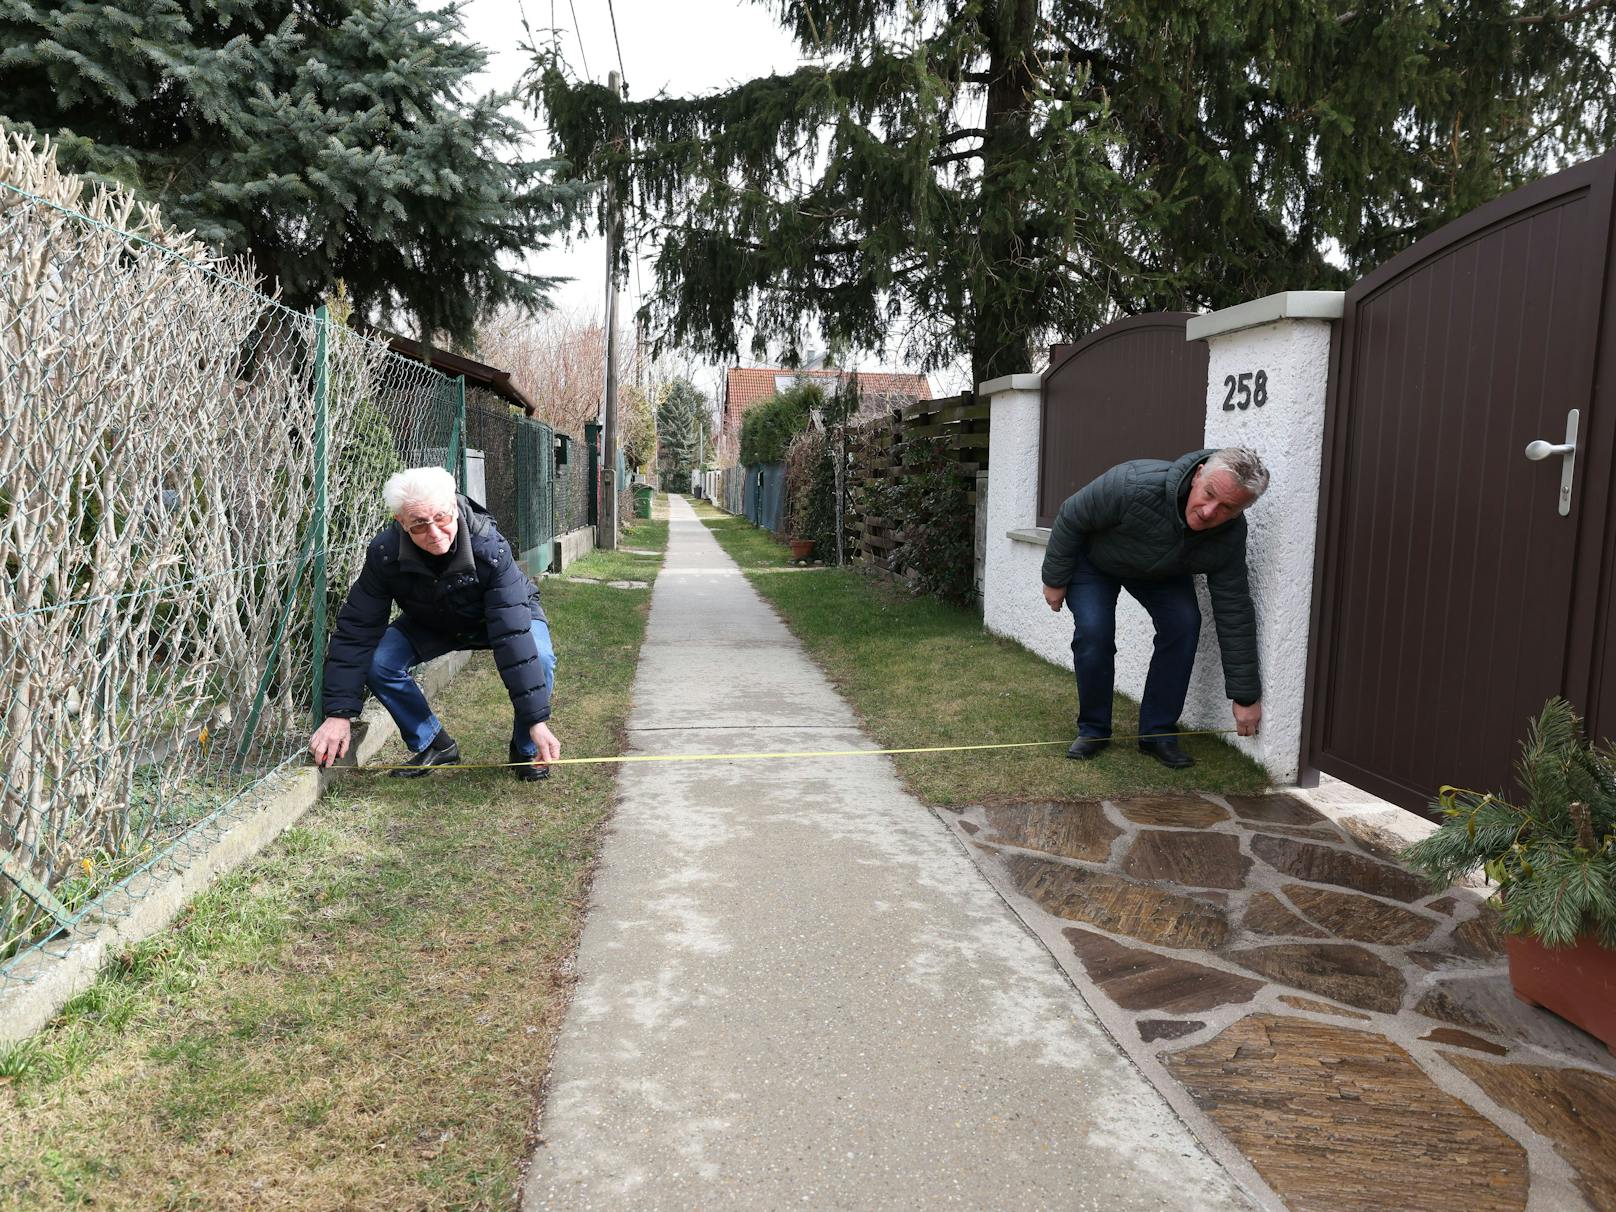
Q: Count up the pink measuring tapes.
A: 0